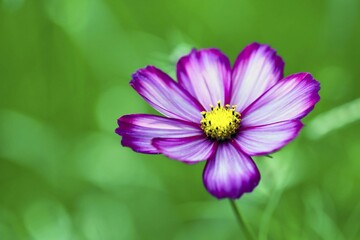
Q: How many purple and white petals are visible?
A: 8